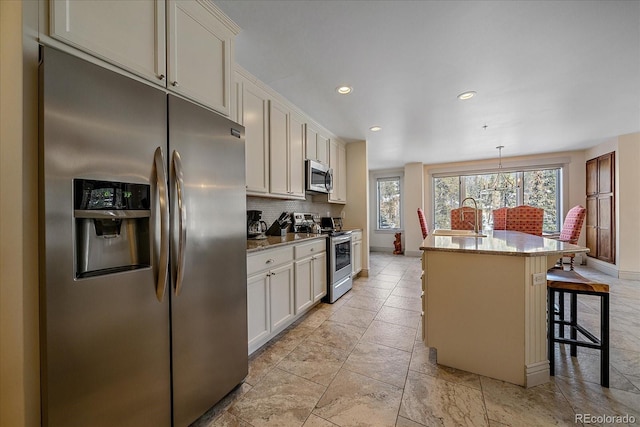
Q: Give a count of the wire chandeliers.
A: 1